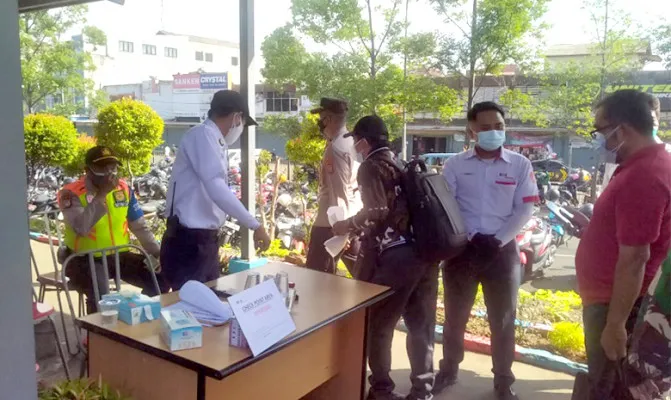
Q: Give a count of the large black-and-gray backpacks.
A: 1